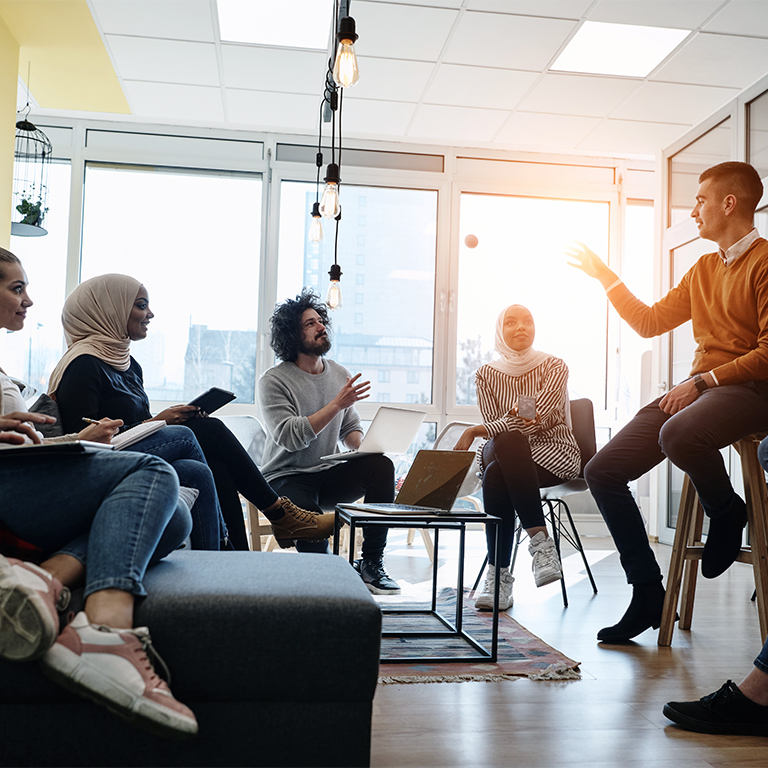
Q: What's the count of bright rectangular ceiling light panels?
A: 2